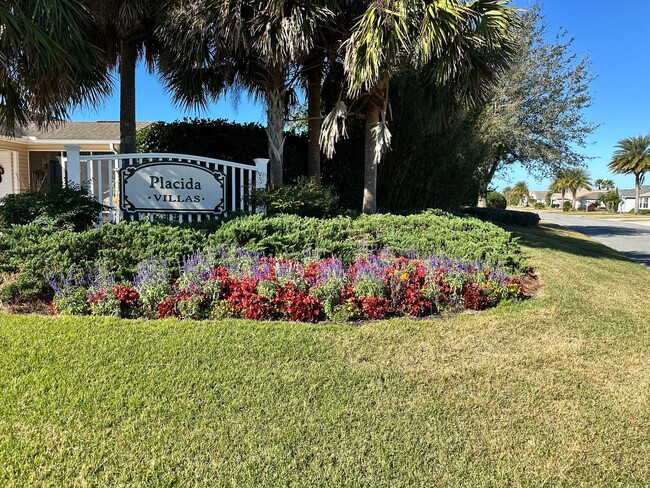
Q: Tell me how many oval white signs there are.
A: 1